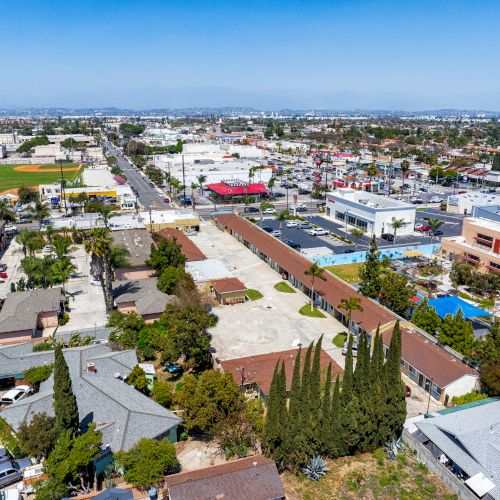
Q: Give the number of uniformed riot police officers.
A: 0